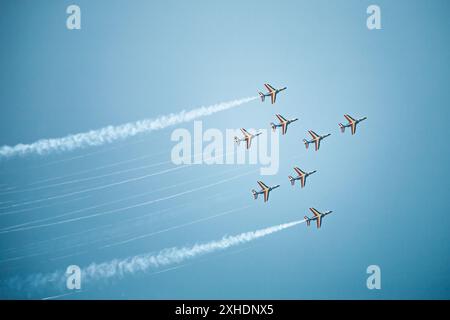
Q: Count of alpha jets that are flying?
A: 8